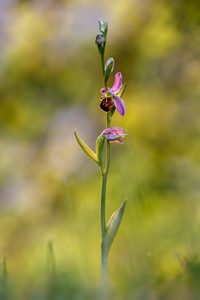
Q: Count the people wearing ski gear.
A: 0